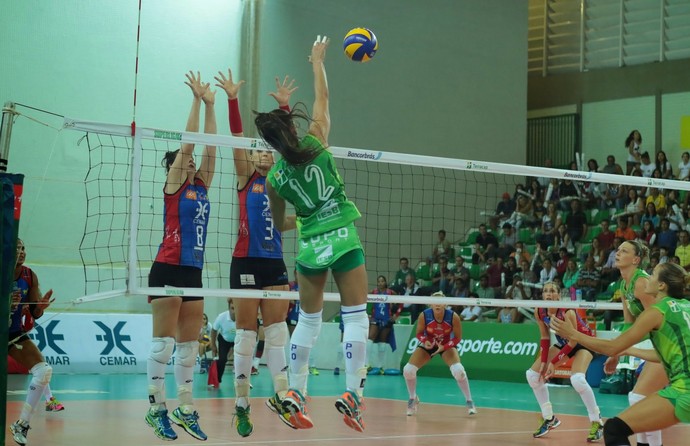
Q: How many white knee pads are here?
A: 12